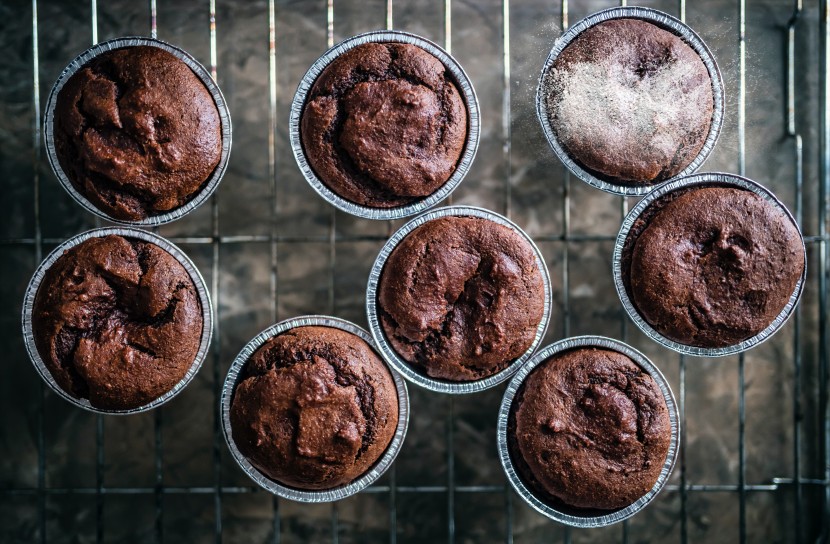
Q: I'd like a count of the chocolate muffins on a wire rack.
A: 8